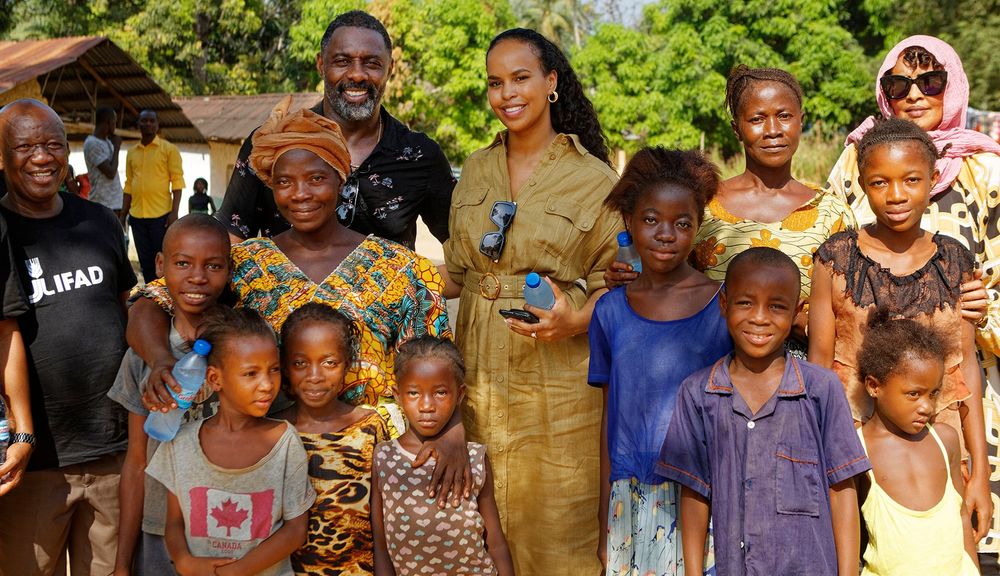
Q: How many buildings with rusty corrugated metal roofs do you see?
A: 2